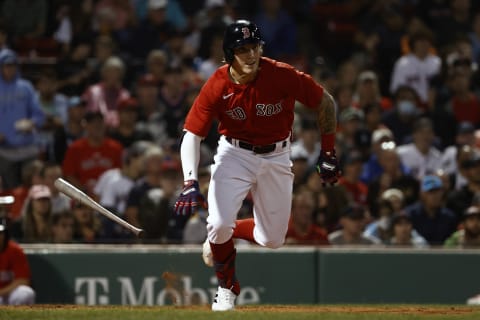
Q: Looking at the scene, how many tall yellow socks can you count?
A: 0